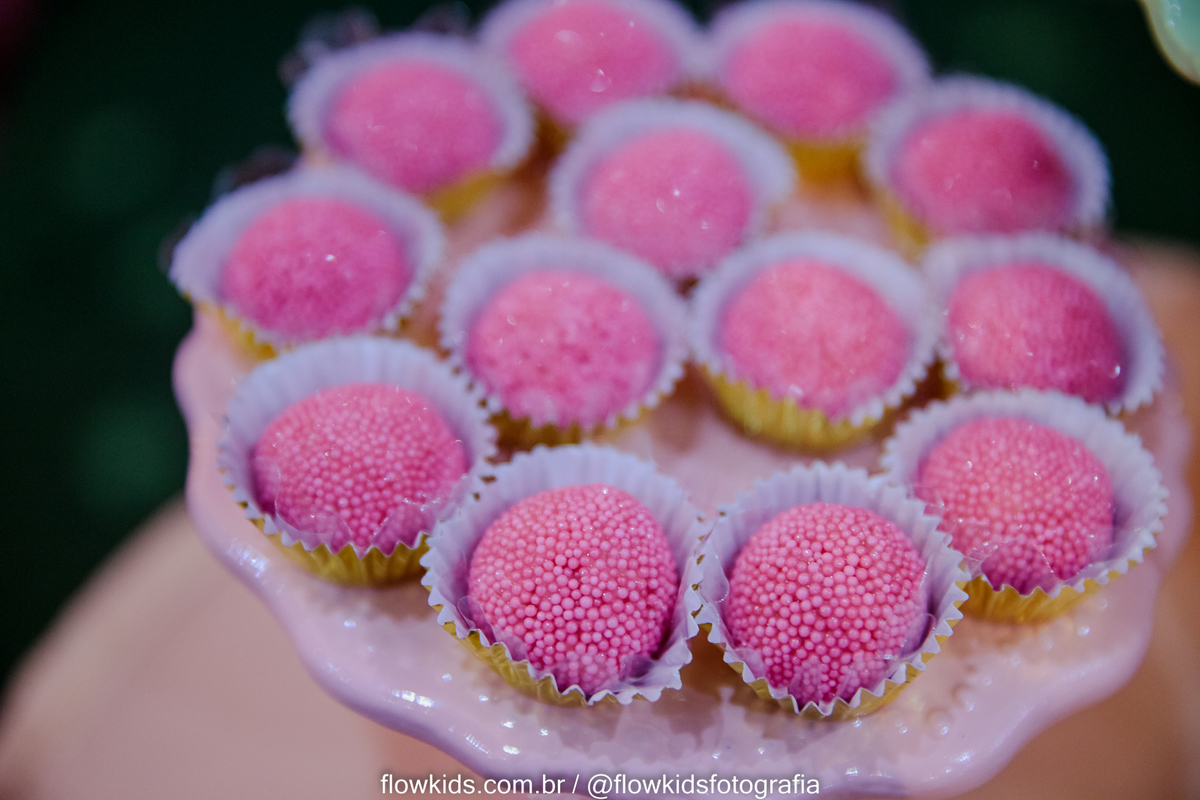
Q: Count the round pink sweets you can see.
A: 13